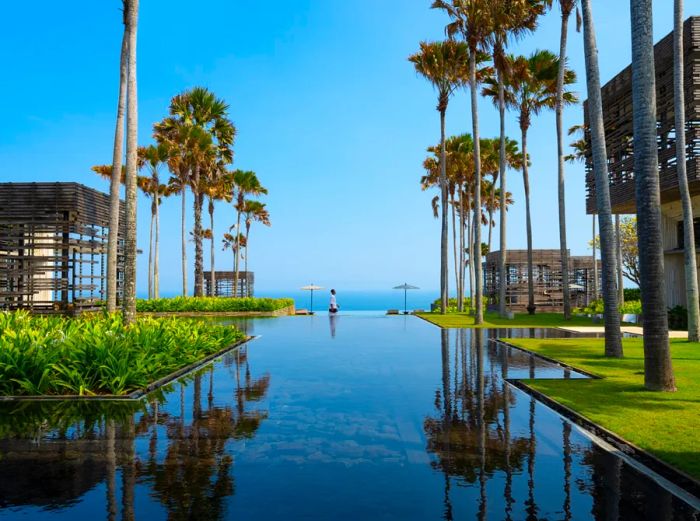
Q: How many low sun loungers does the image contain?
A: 3